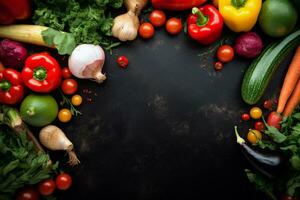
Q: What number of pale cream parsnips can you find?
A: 1